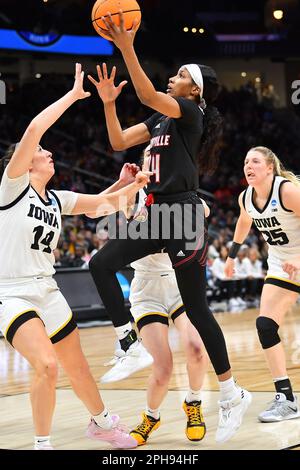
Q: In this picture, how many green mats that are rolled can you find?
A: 0